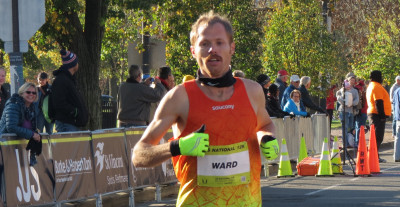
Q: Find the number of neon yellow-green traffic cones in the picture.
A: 4